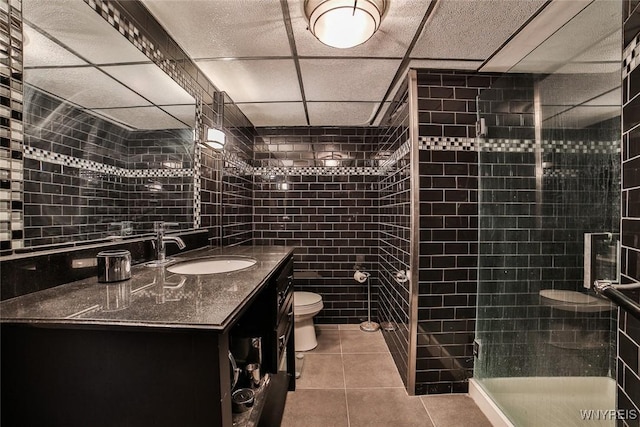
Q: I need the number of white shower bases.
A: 1